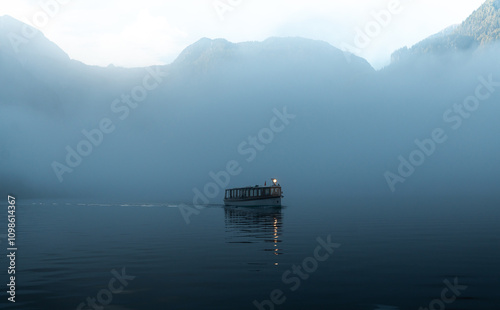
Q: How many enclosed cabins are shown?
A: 1